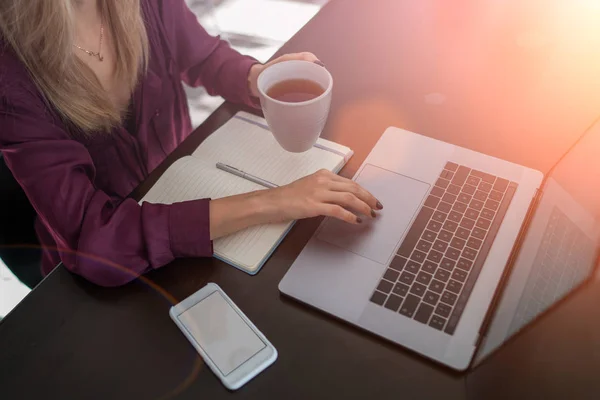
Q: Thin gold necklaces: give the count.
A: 1